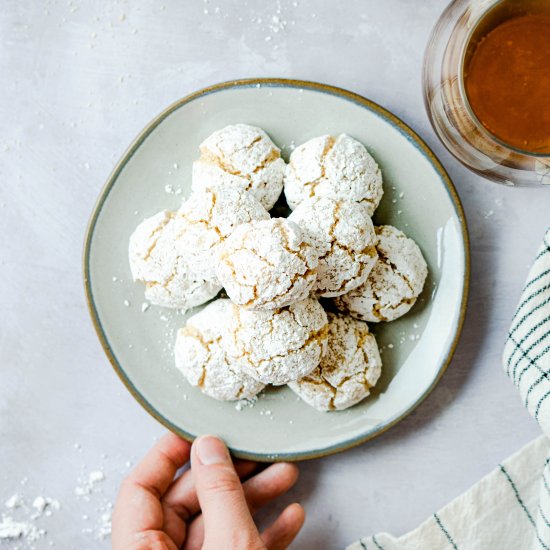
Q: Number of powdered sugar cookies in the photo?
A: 10